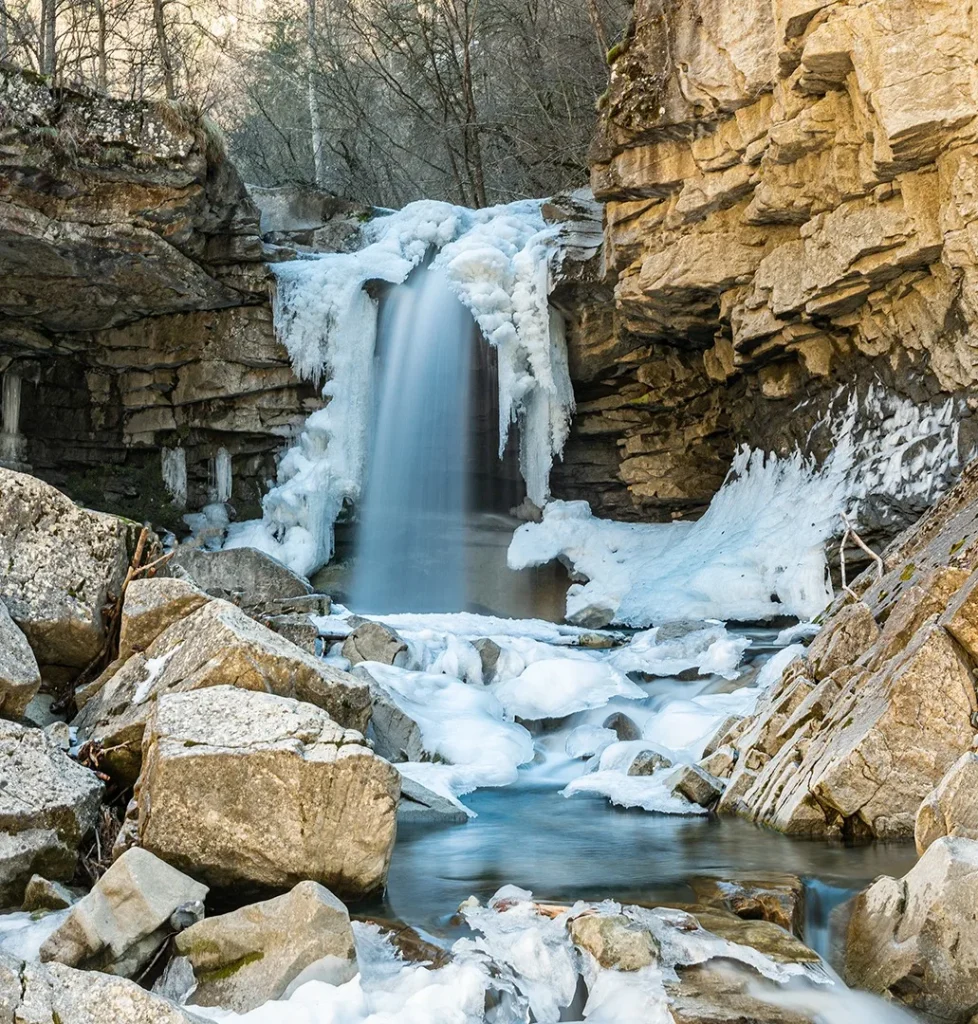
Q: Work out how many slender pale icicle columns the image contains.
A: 3